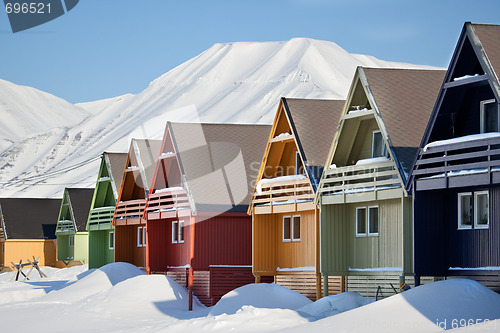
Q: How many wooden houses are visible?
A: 8